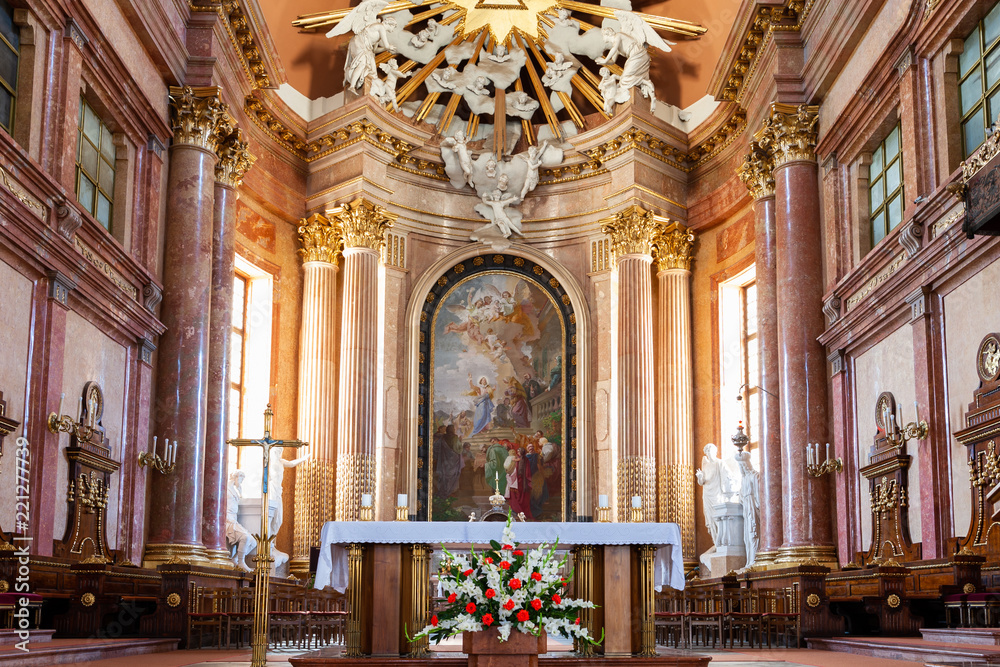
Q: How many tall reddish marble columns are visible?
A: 4